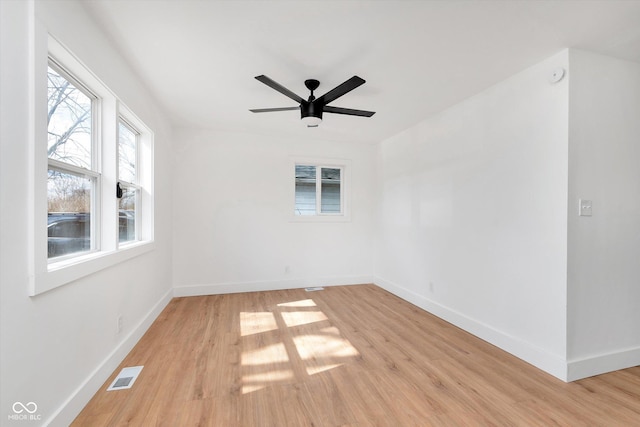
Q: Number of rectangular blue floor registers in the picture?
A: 0